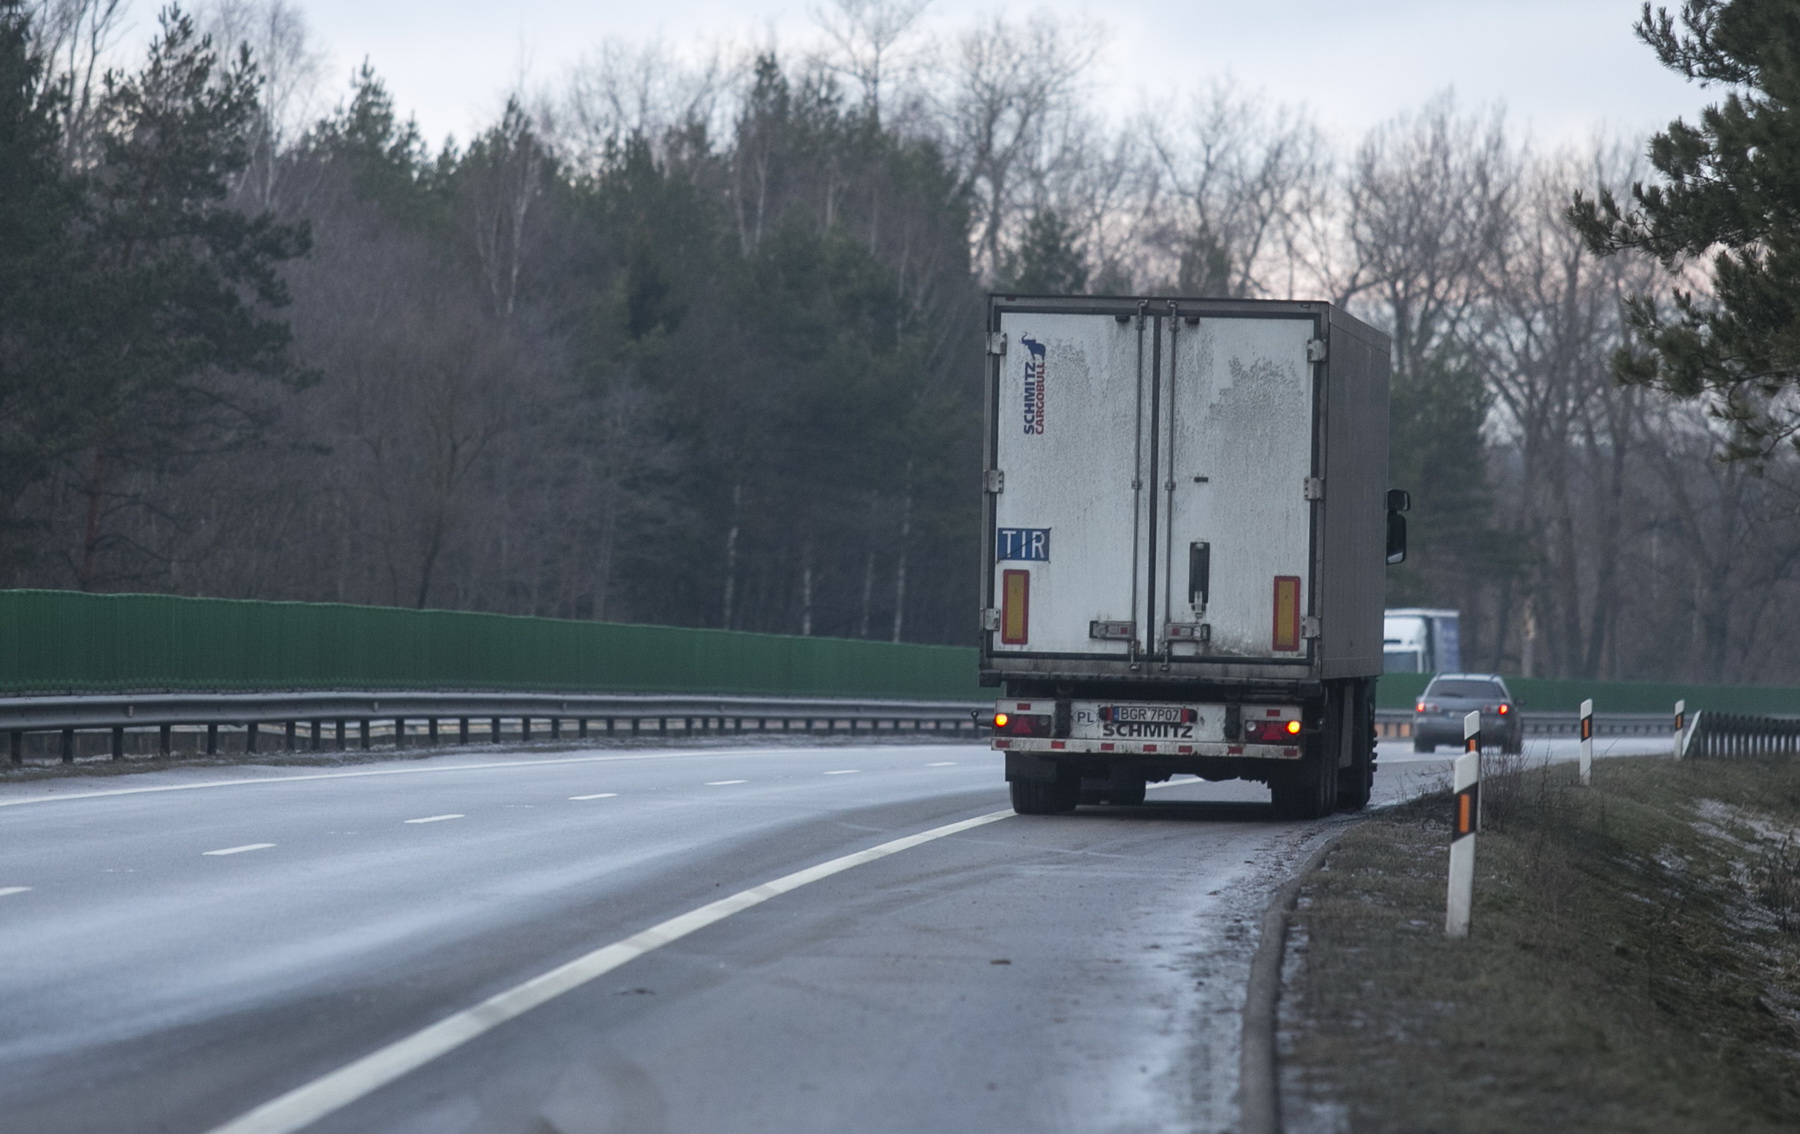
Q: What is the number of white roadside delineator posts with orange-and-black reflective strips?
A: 4